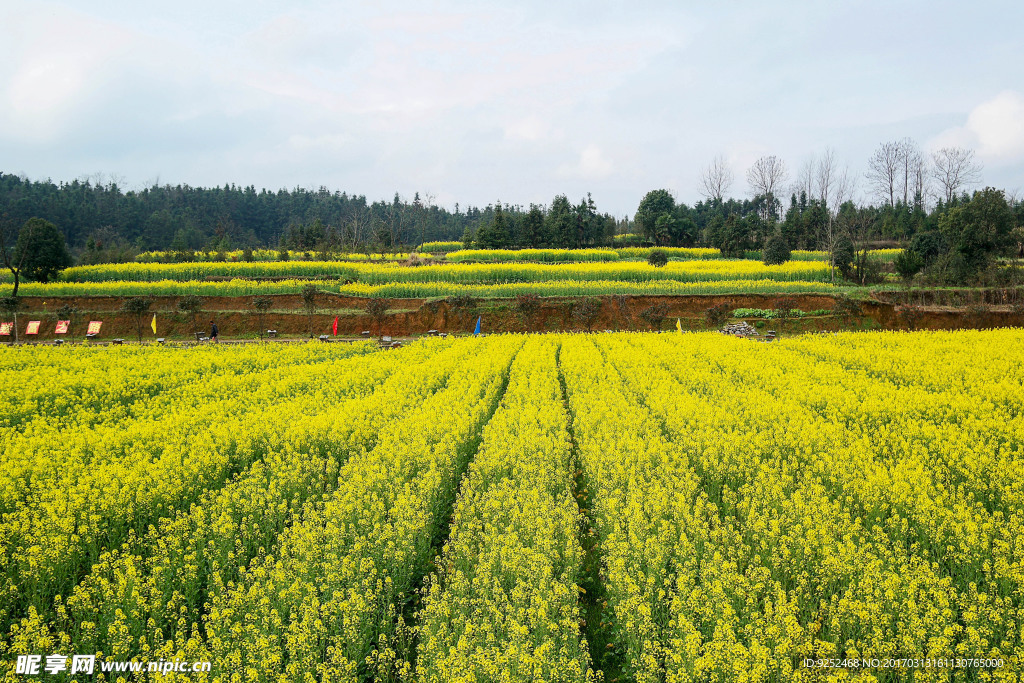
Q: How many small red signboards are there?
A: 4